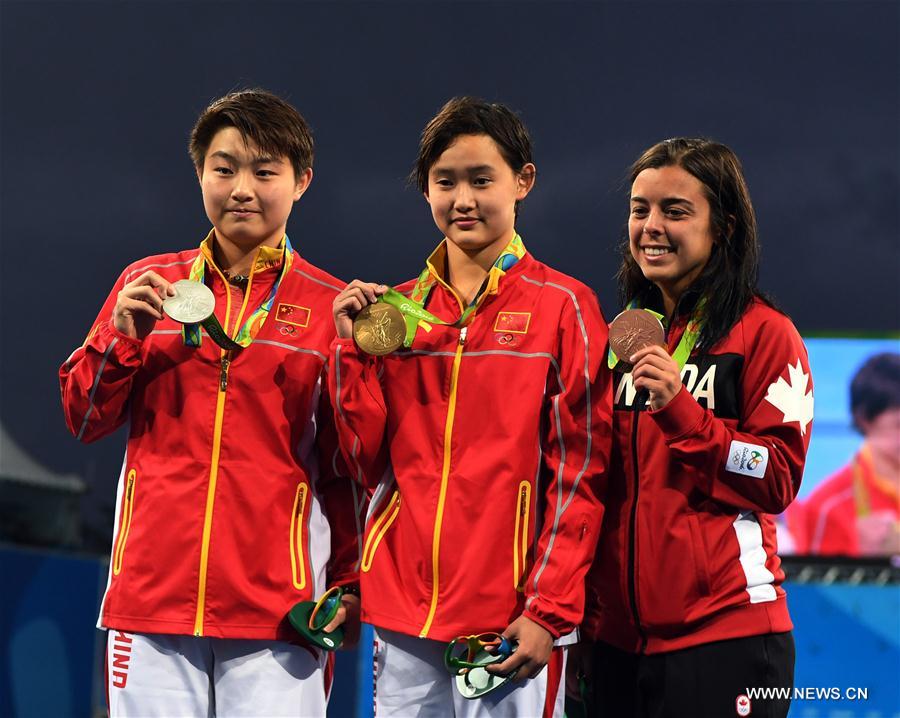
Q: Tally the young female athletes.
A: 3